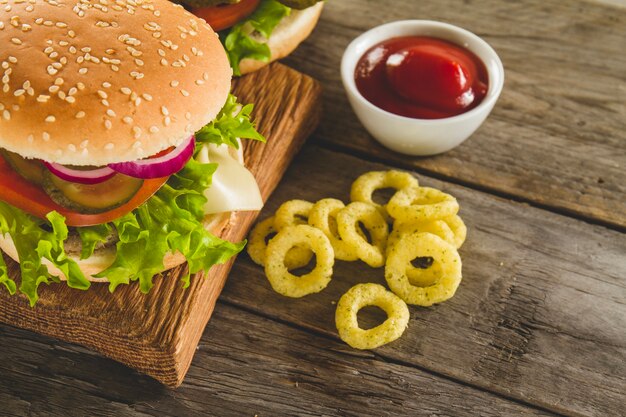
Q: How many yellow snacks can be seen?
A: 11